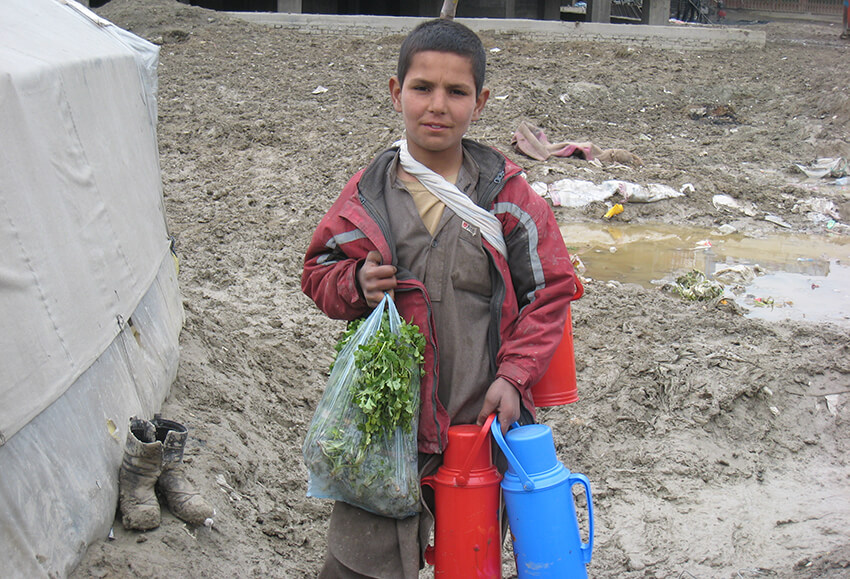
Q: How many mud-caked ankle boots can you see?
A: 2